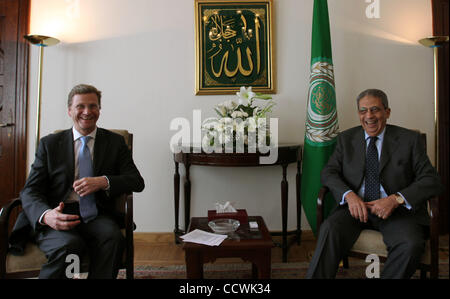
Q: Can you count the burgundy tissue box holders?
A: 1